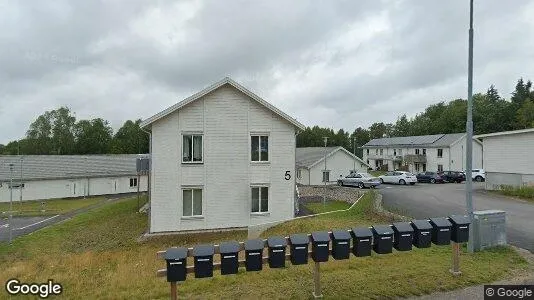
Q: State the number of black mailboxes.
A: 14